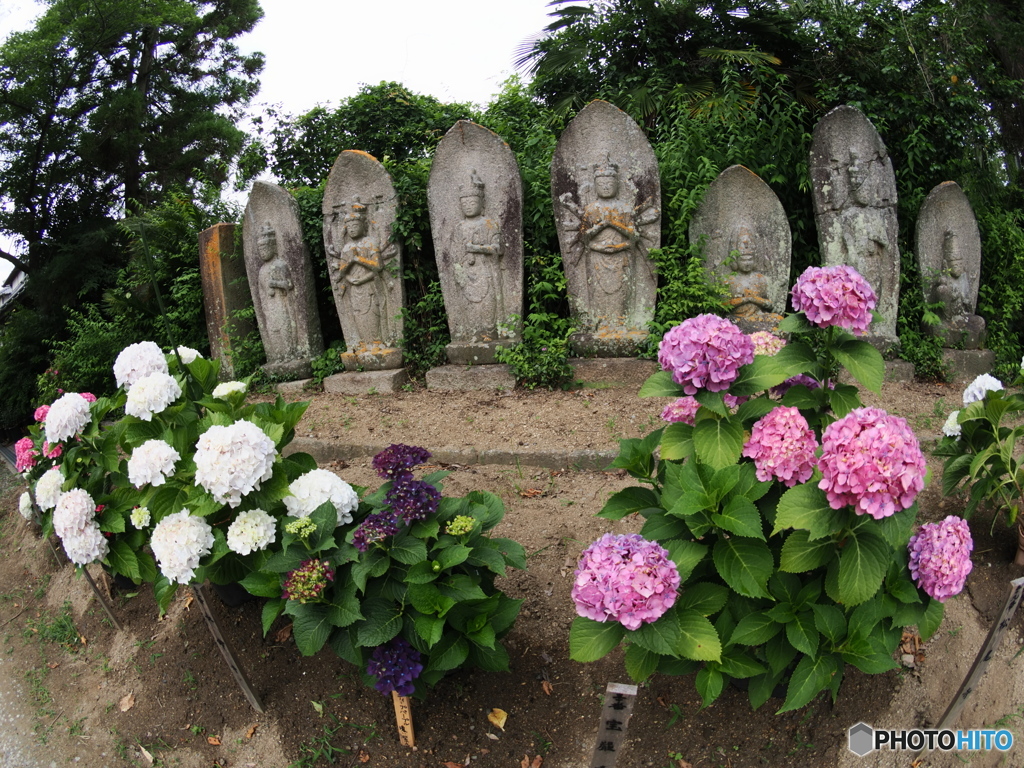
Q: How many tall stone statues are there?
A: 7